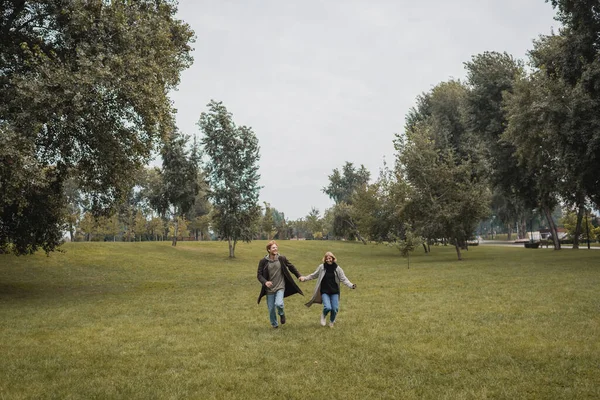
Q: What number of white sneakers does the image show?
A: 2